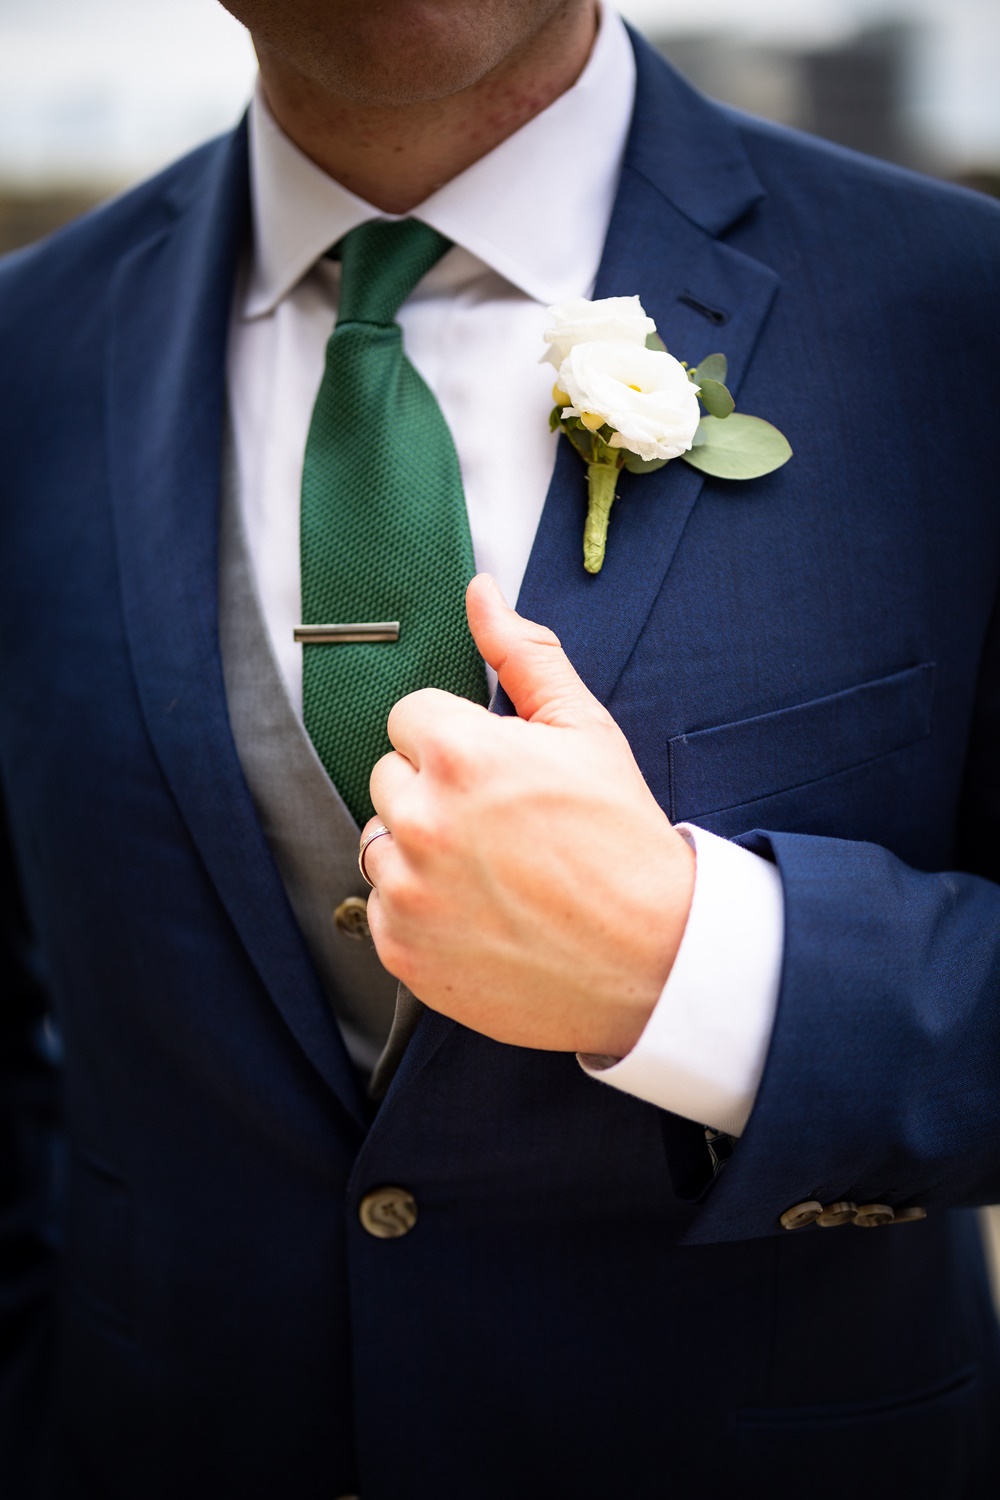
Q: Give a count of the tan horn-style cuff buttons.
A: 4